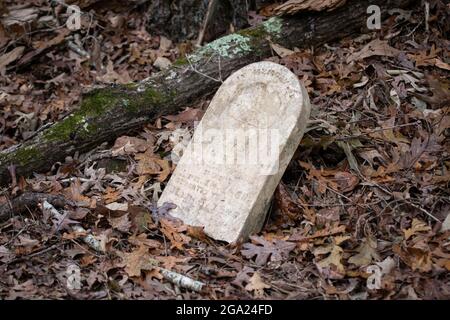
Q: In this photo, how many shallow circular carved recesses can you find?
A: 1